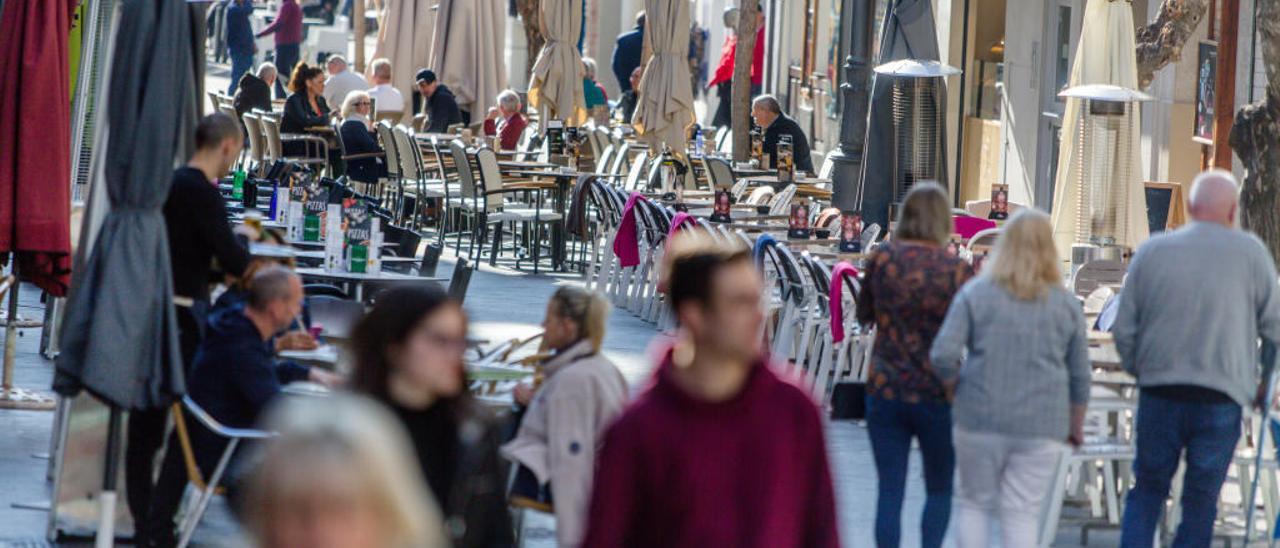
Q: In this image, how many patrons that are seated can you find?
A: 13